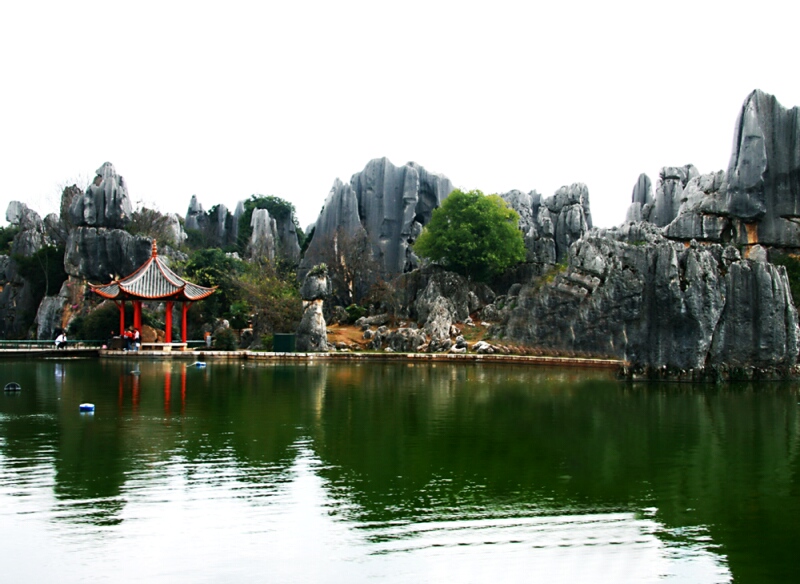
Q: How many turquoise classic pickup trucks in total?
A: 0